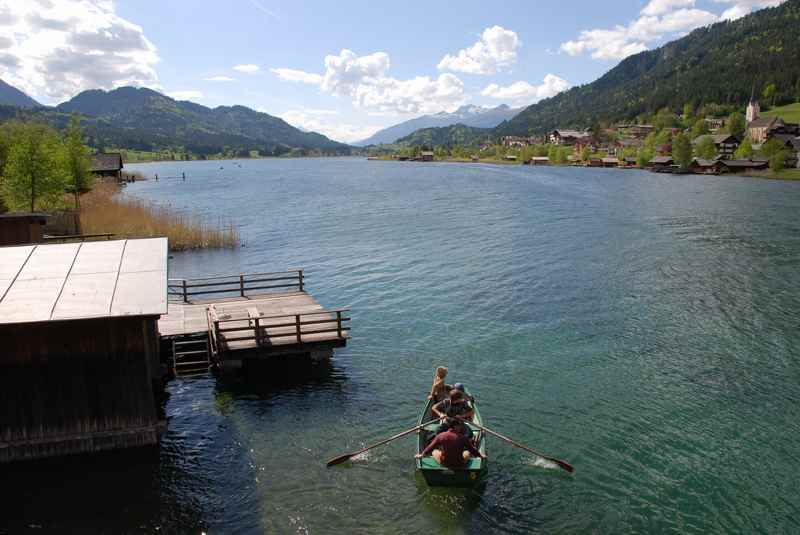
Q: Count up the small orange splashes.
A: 0